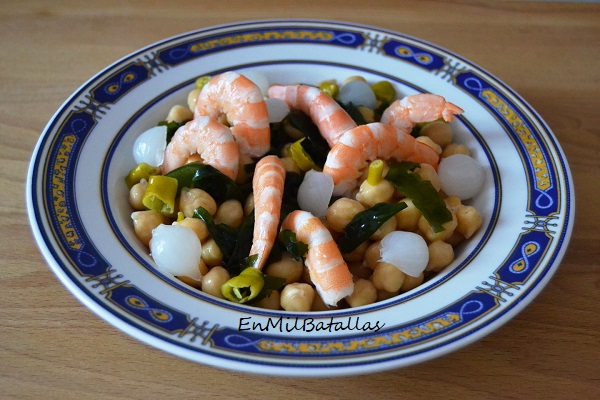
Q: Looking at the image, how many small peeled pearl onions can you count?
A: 8